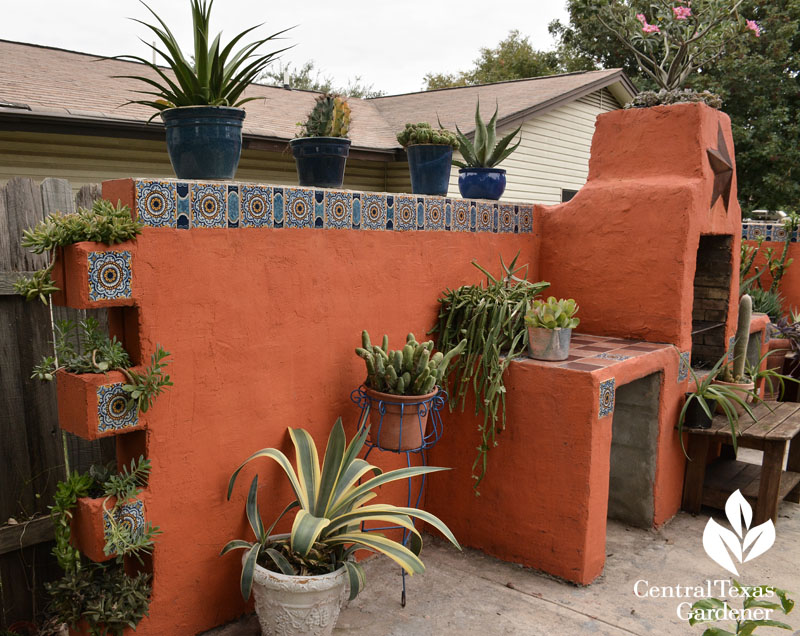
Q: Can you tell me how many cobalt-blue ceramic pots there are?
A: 4